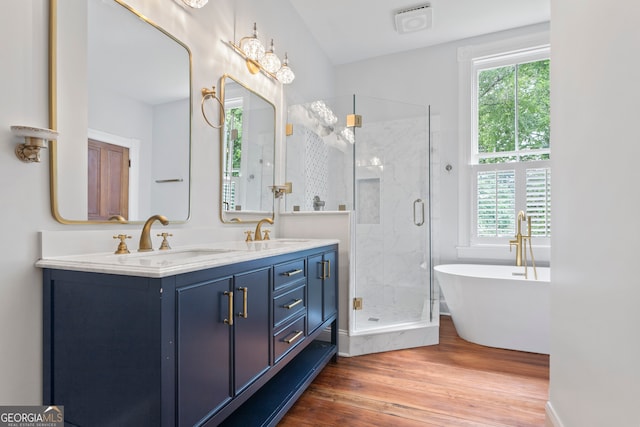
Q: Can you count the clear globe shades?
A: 4